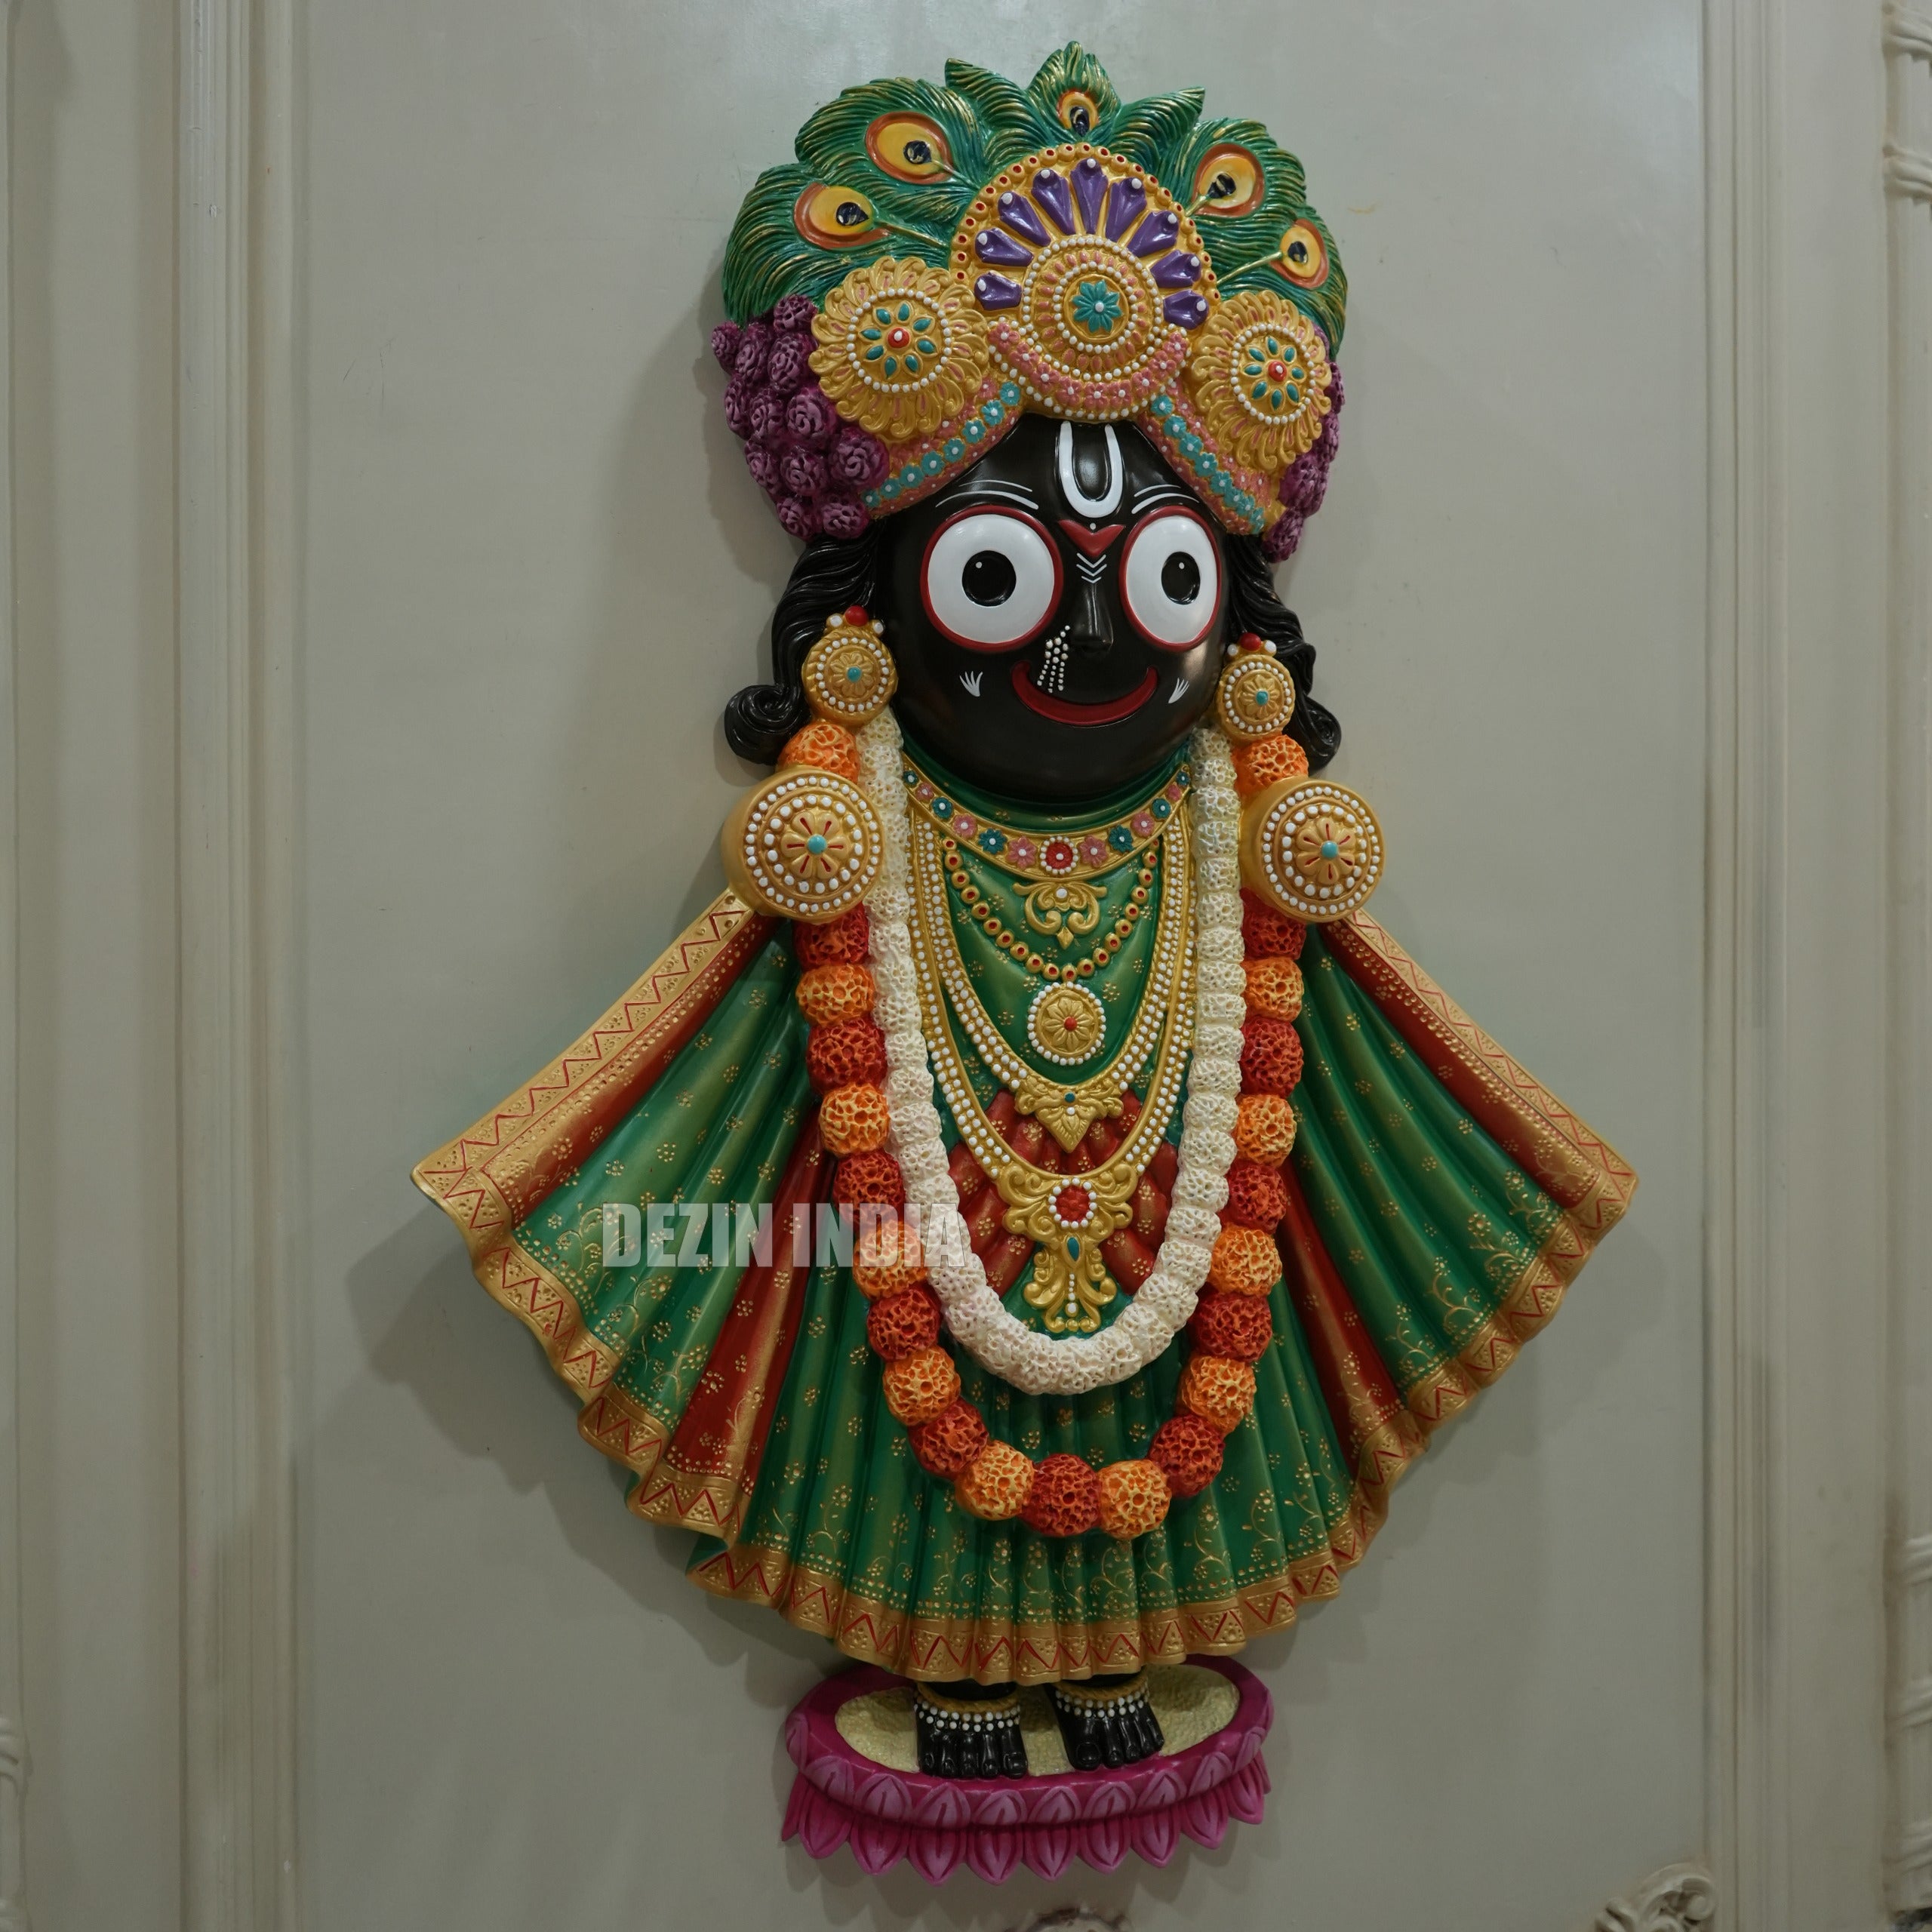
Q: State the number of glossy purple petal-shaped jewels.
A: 9